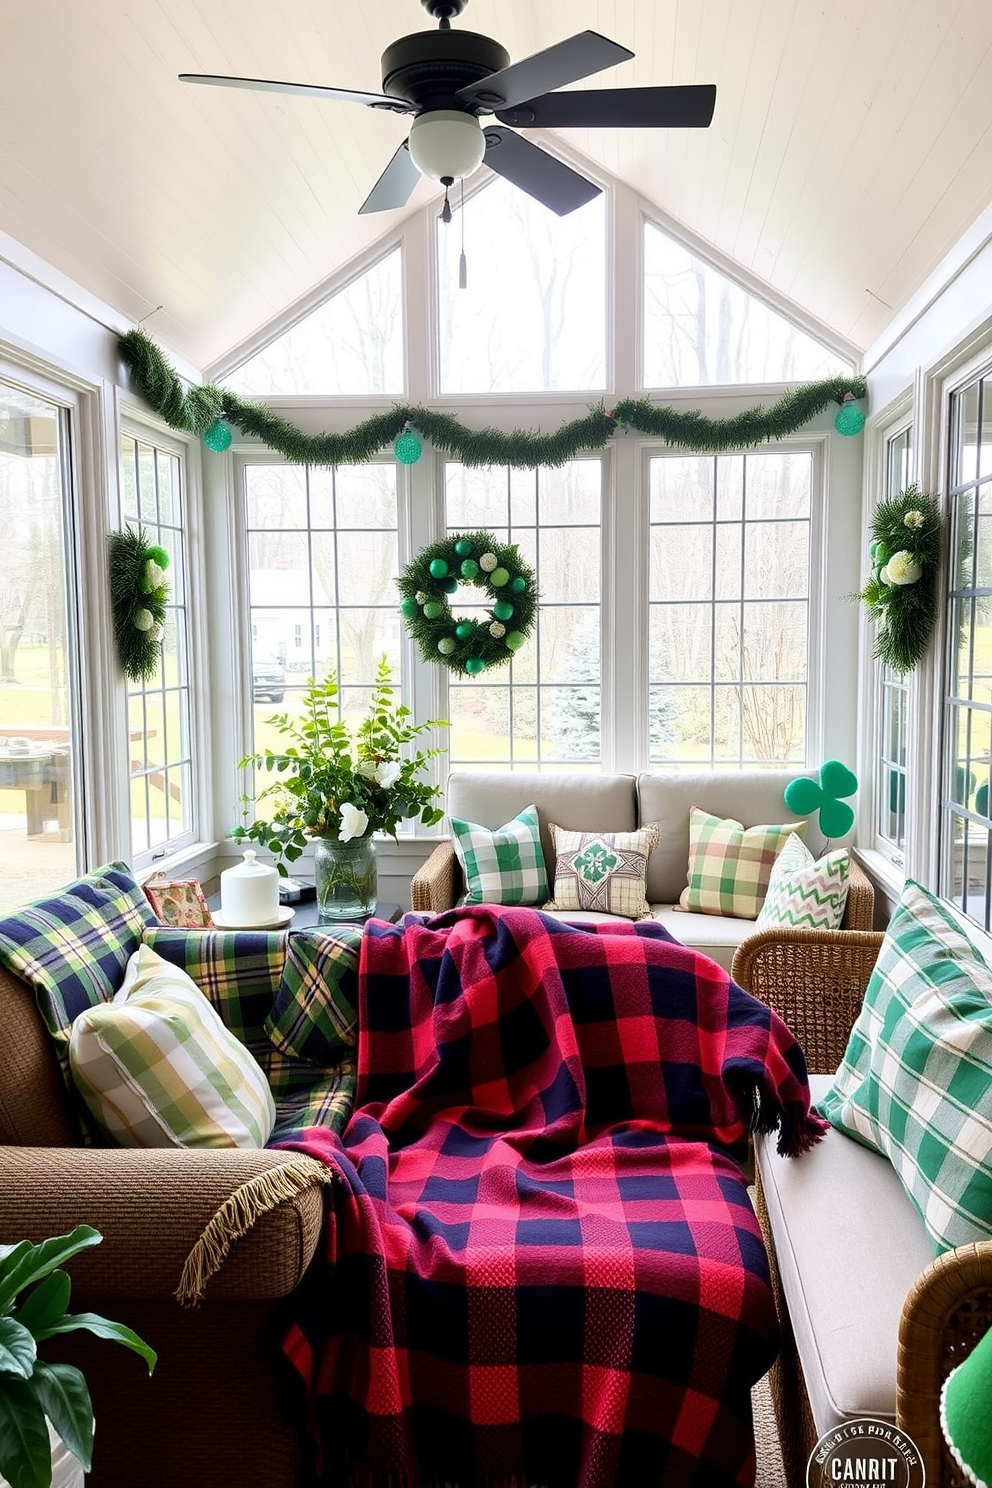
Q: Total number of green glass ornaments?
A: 3